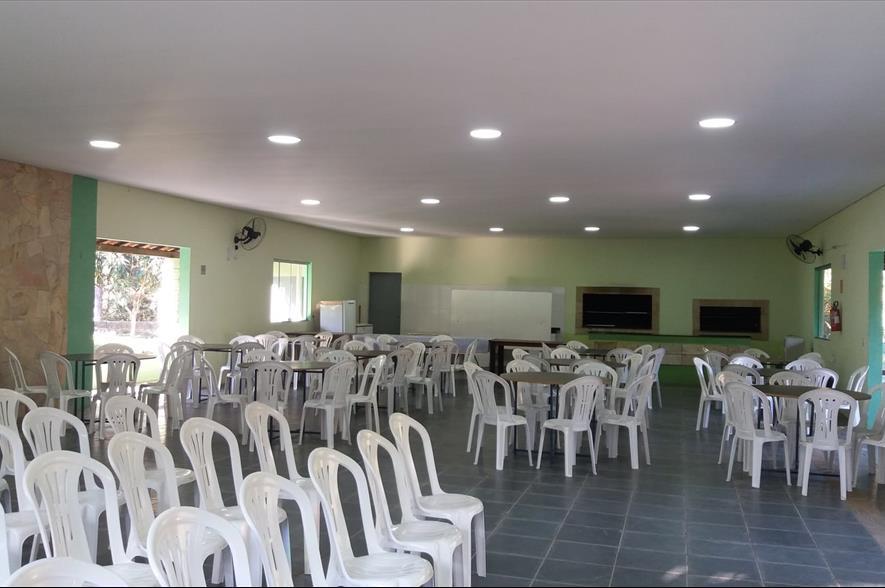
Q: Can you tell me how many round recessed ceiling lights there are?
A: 12